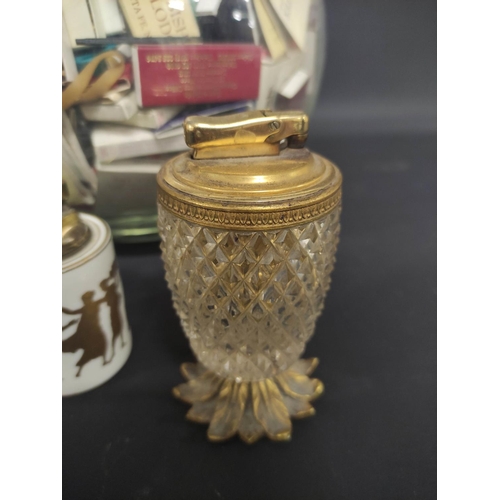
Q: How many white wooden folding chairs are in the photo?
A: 0